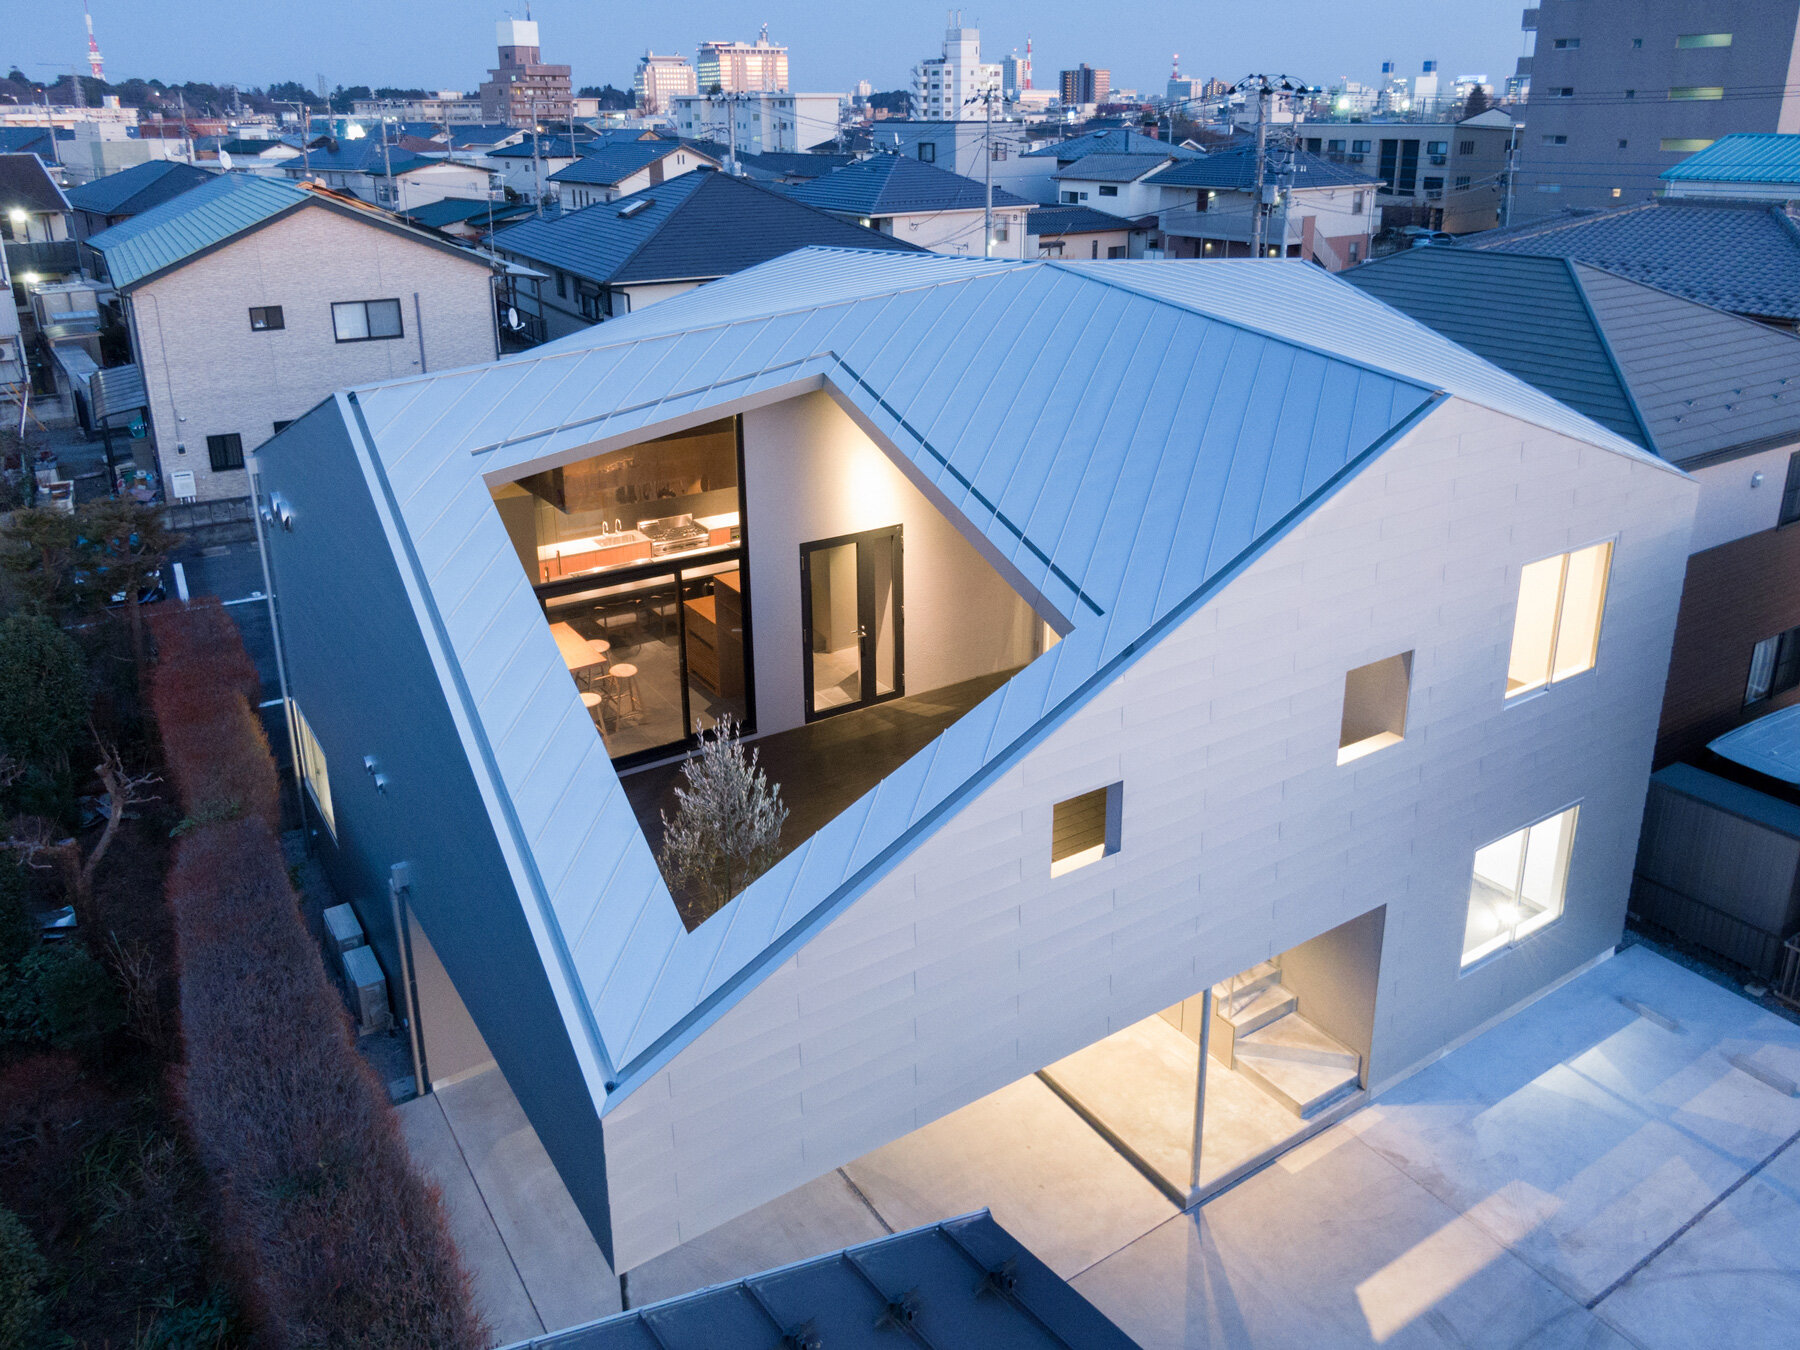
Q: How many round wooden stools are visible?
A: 3